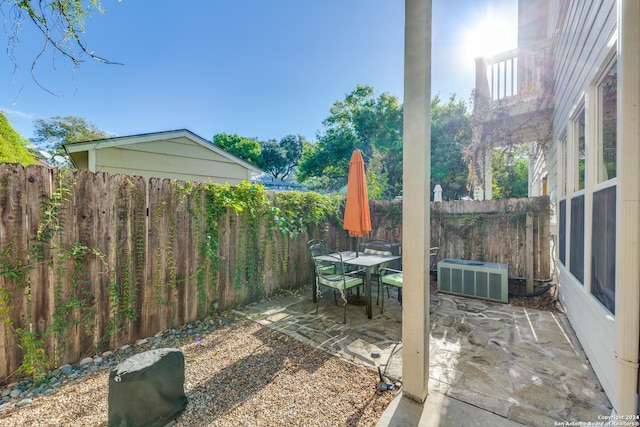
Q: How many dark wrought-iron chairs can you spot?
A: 4